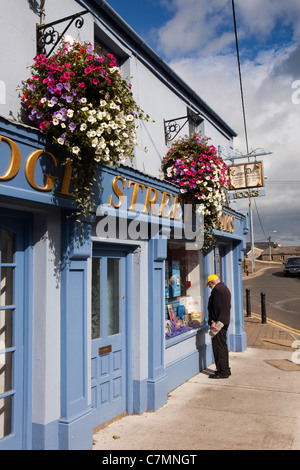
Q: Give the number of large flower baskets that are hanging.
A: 2